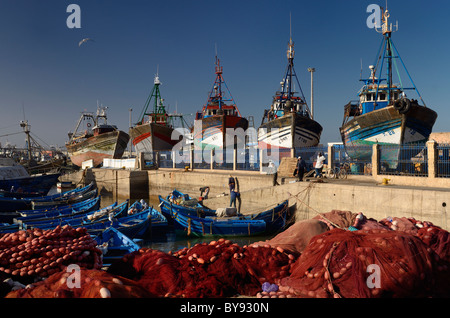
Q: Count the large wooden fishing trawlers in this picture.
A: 5